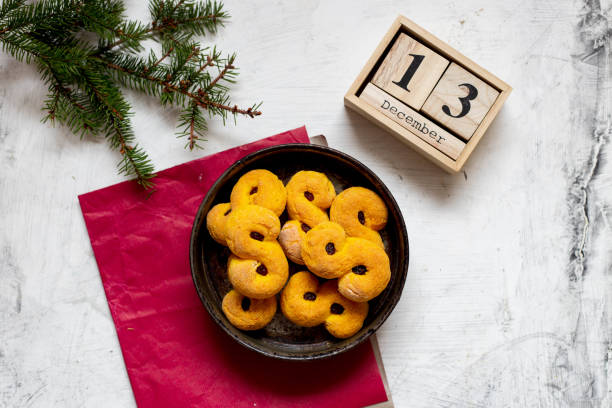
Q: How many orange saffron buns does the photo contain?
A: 7